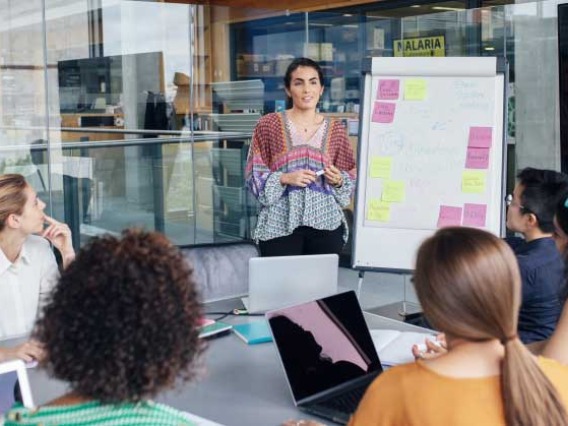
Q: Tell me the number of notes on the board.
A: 11